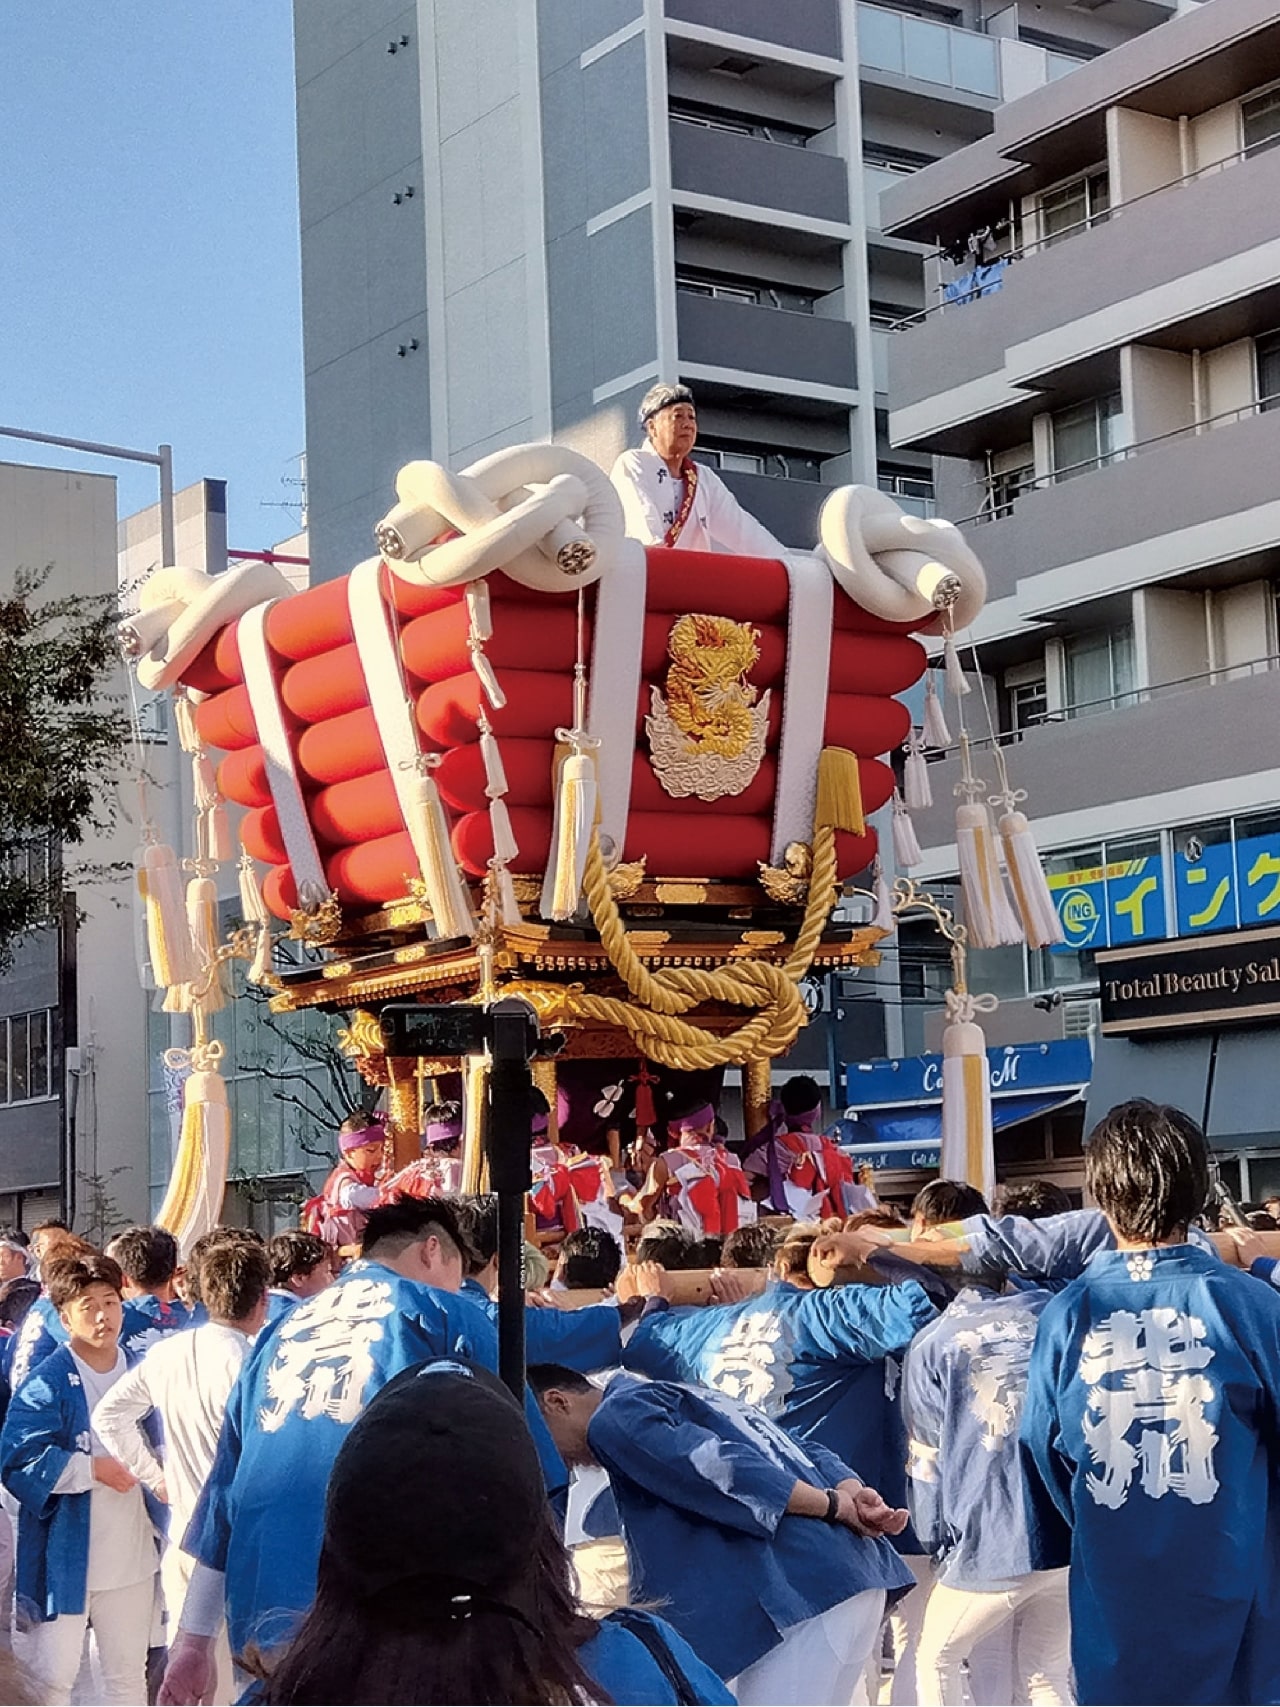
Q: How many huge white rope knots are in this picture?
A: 3